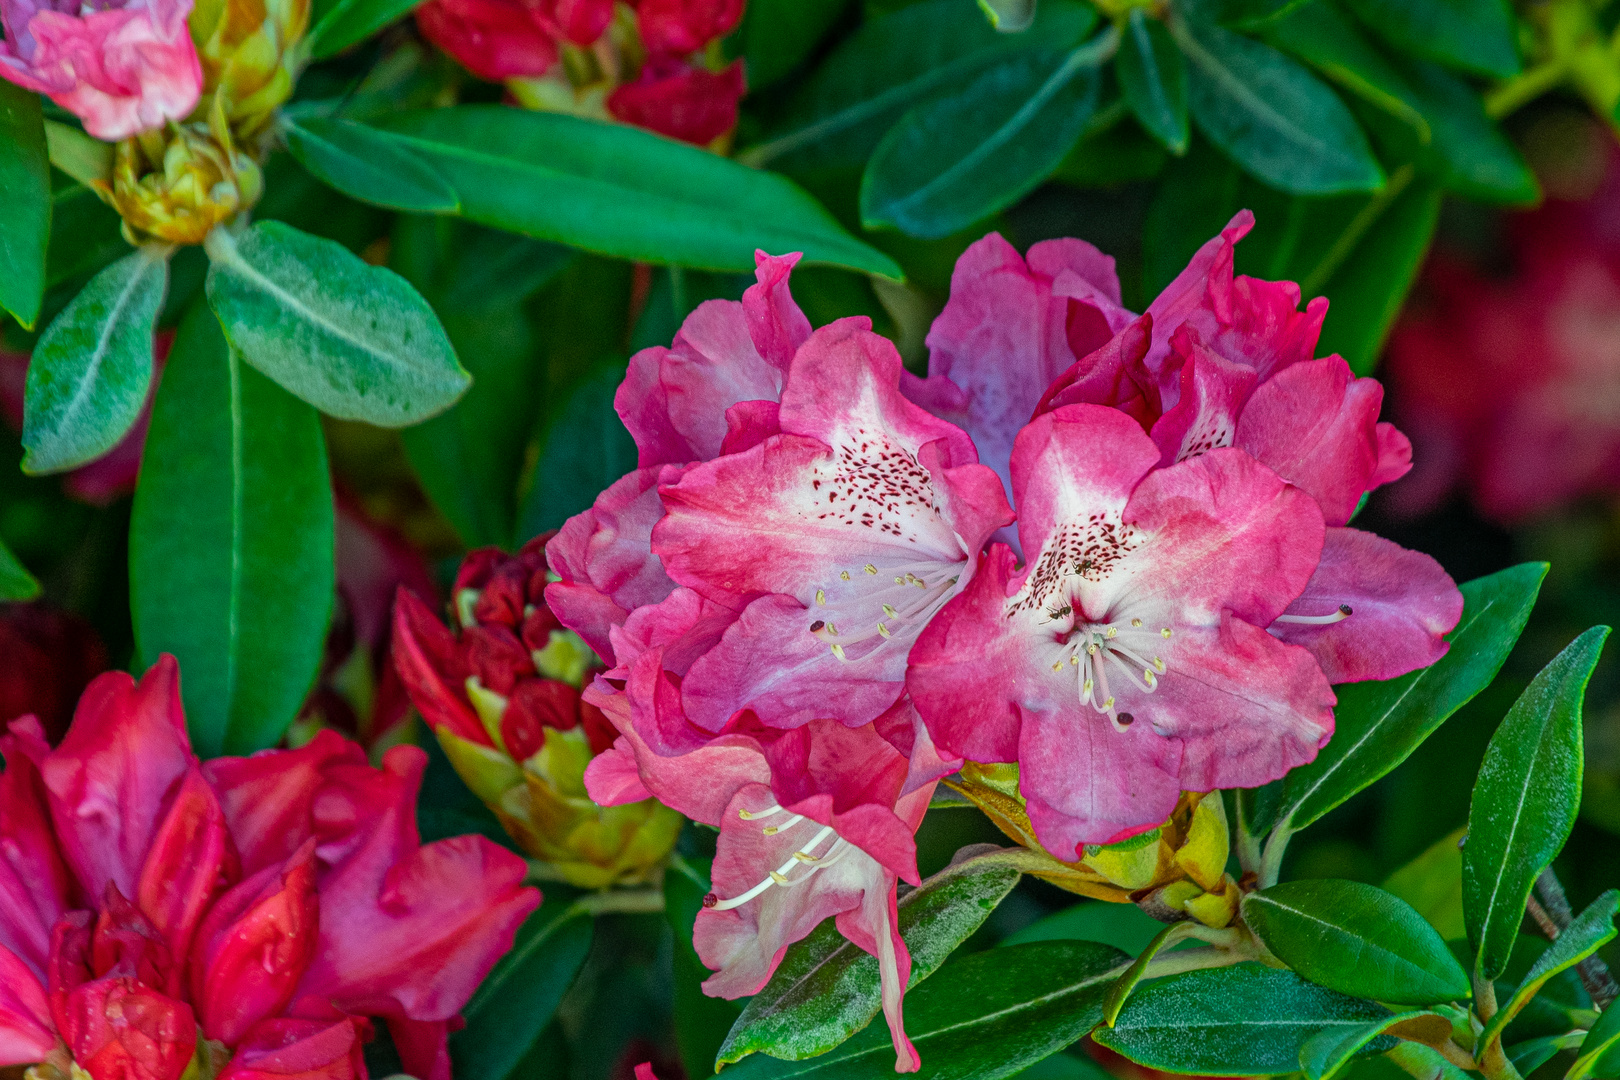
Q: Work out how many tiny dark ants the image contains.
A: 2